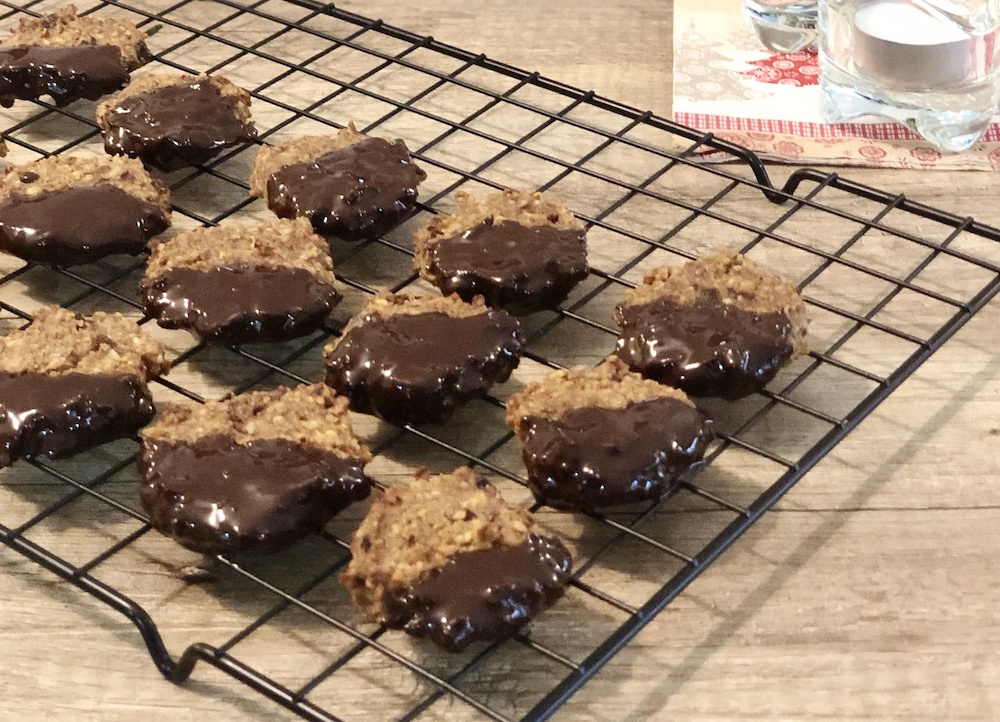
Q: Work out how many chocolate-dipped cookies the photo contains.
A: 12